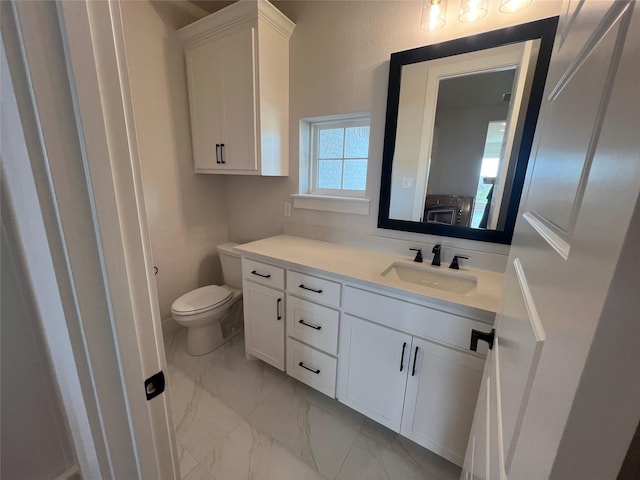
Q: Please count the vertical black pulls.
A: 5